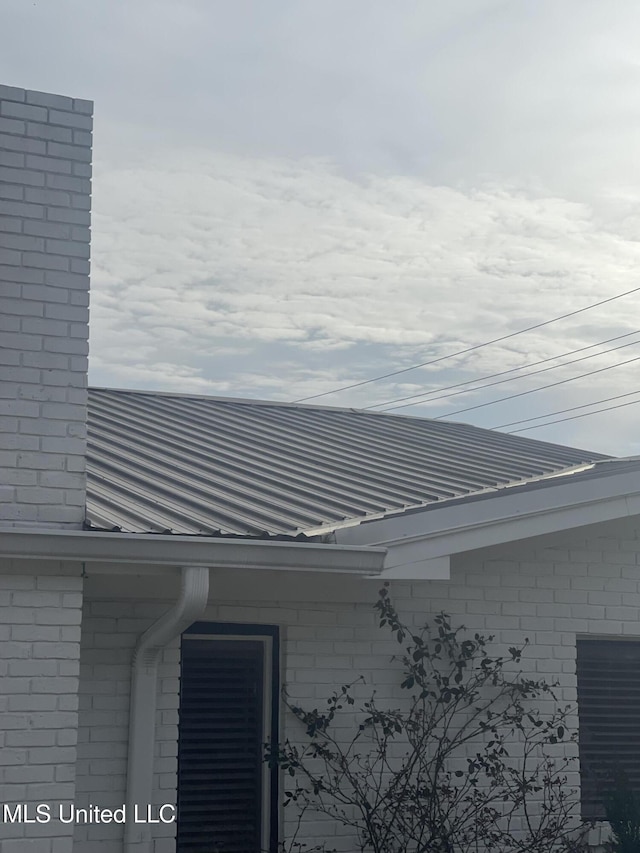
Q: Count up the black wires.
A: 6